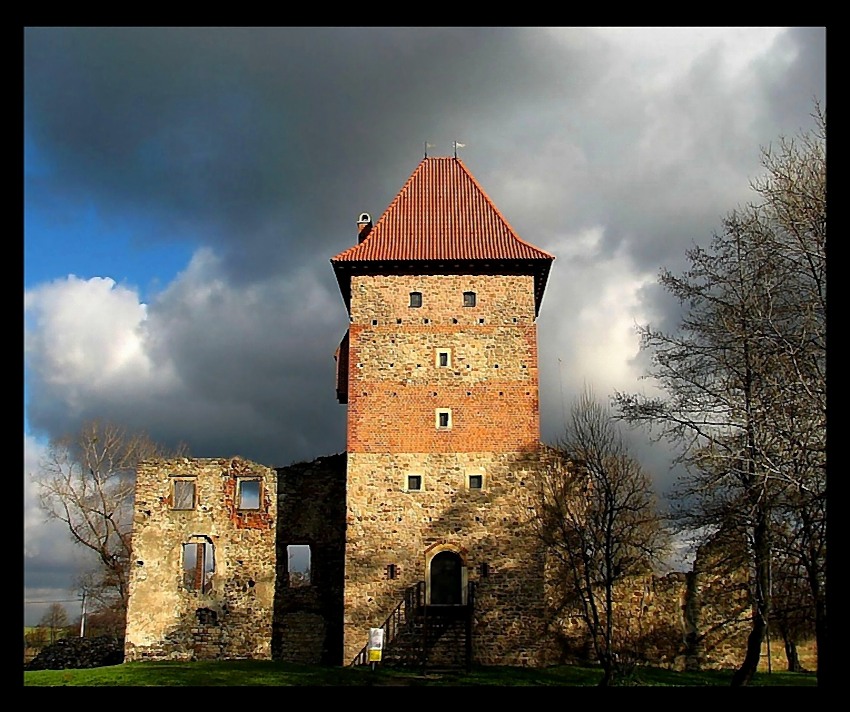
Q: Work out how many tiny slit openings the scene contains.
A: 2